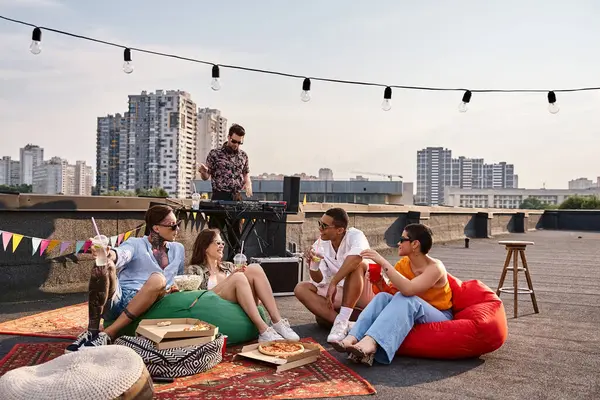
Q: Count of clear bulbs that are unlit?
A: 7